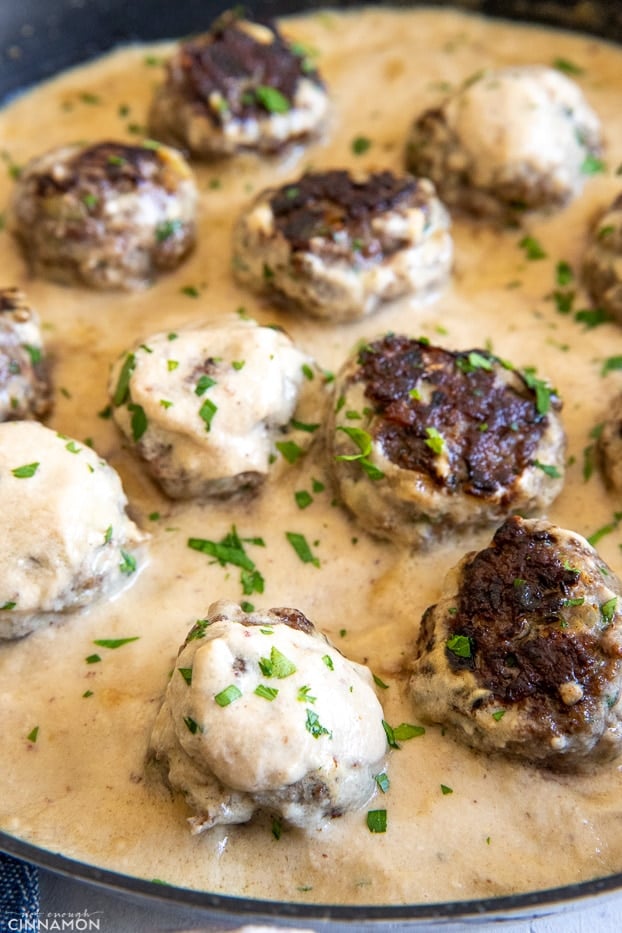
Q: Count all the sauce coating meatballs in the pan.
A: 4